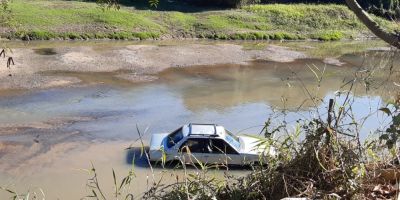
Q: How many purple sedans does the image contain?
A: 0